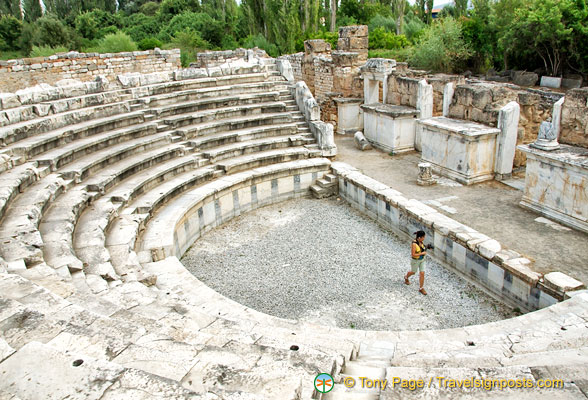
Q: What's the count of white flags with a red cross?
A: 0